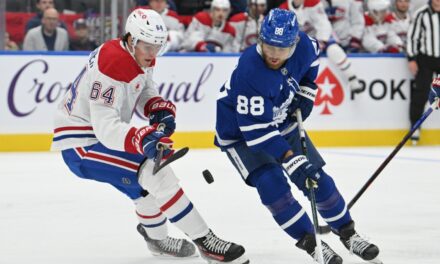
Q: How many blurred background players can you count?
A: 7